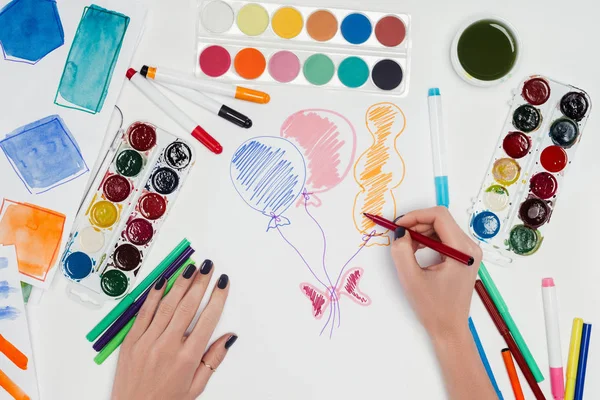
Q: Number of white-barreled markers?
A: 5